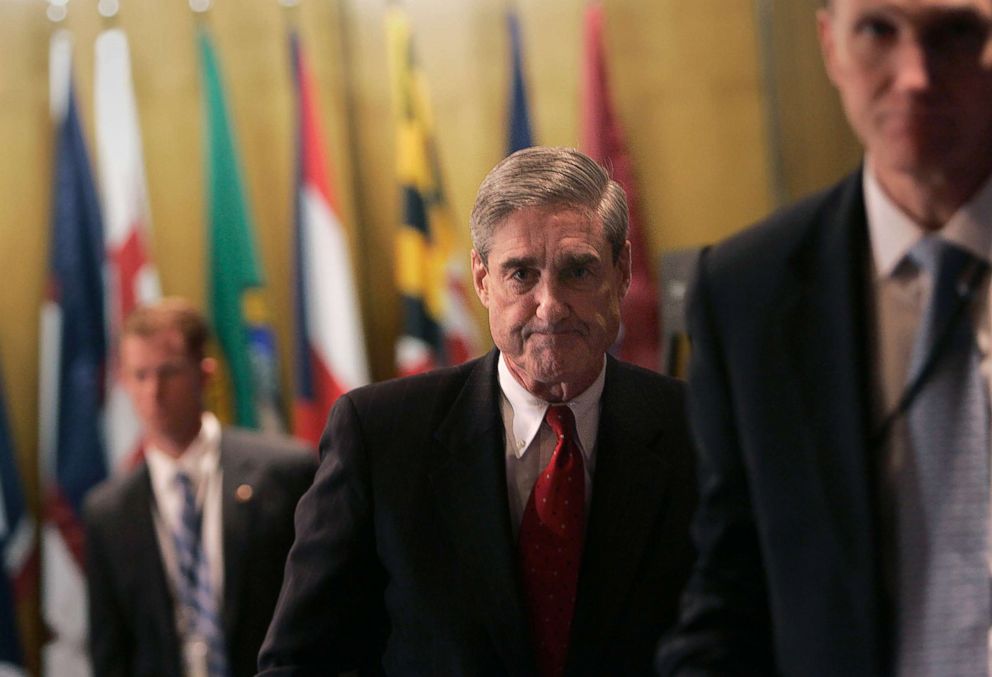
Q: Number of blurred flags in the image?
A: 8